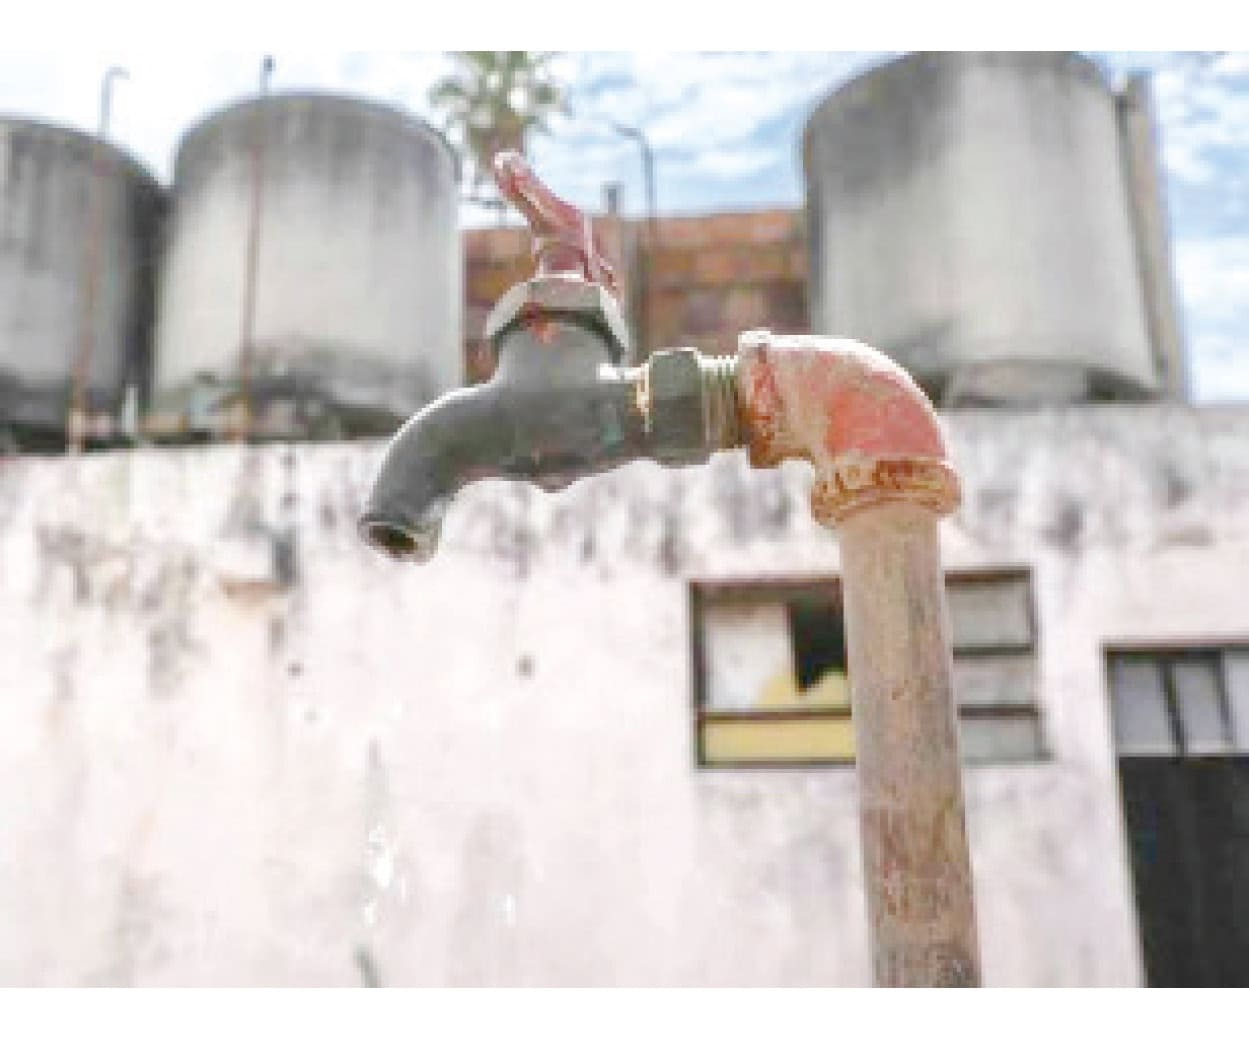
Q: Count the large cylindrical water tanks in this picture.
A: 3